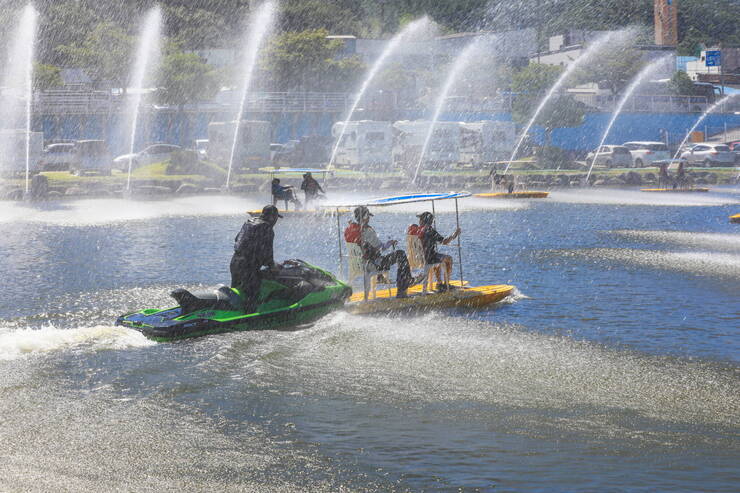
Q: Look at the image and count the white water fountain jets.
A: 8